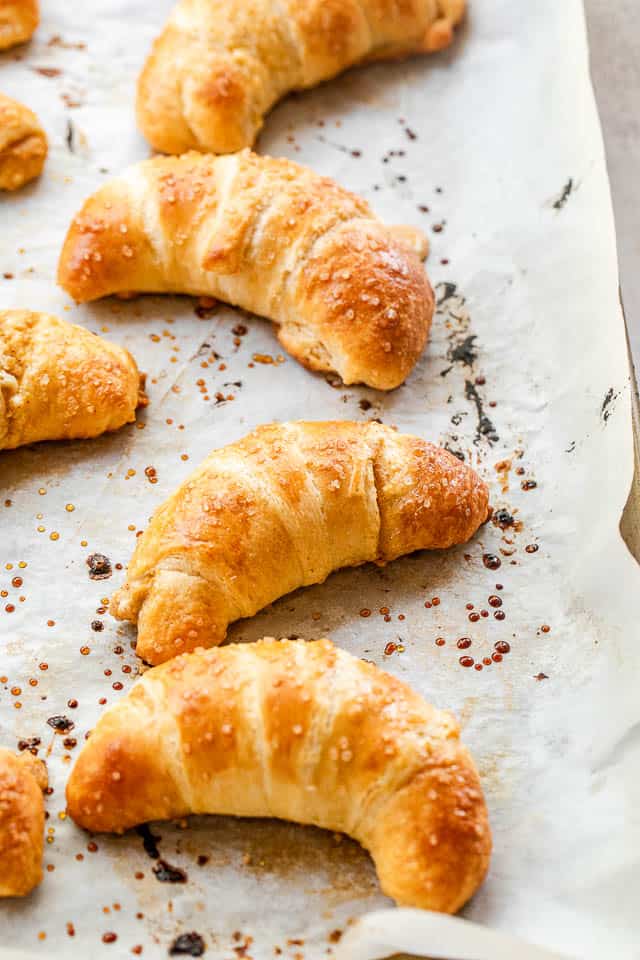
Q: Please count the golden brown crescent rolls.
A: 8